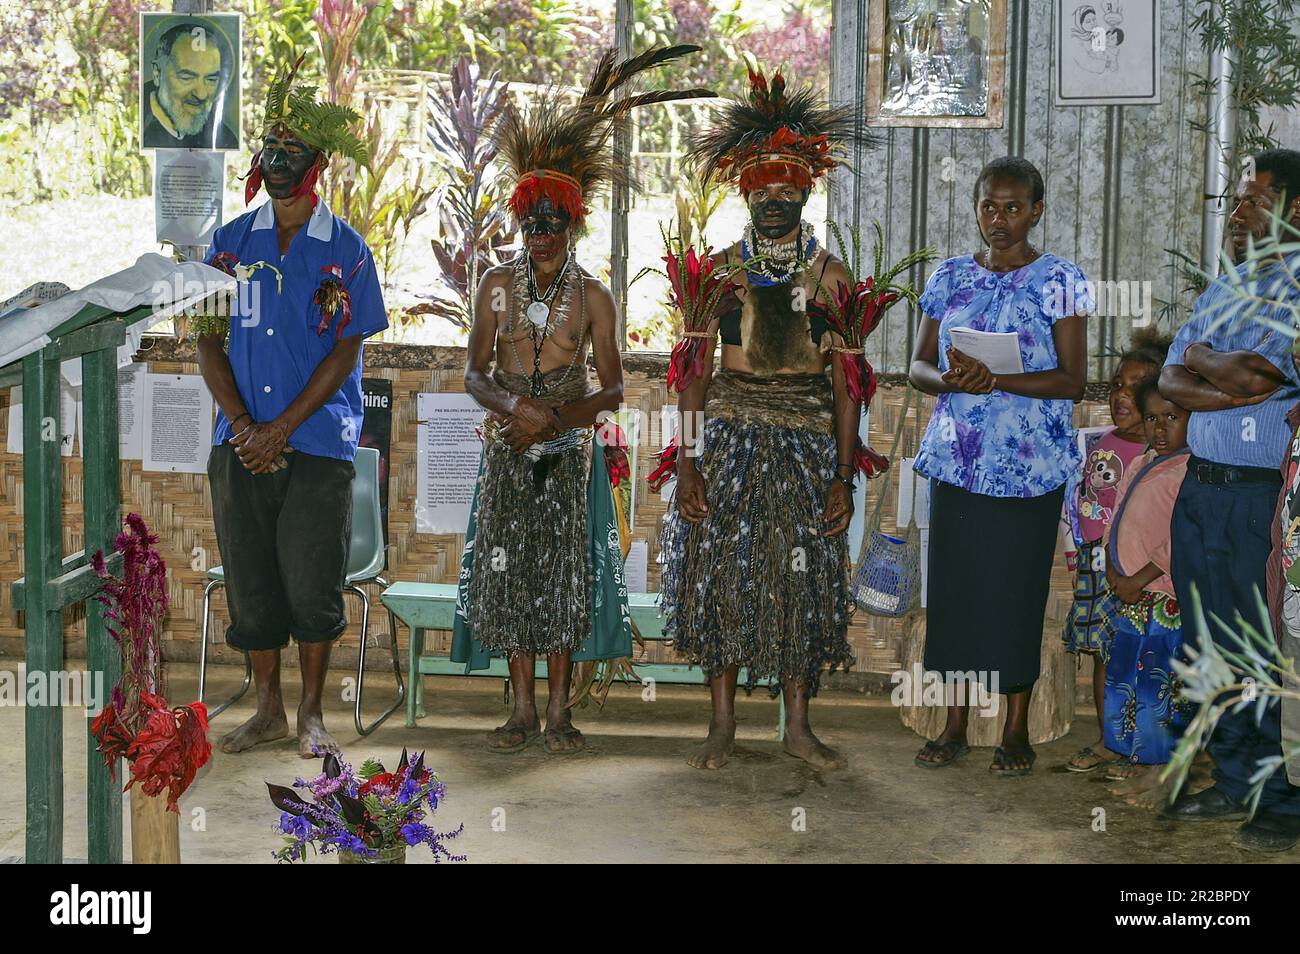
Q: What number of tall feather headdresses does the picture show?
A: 2